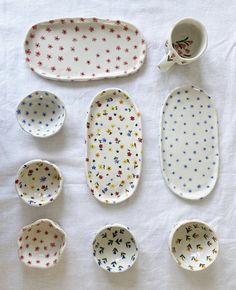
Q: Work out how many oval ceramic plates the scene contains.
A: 3